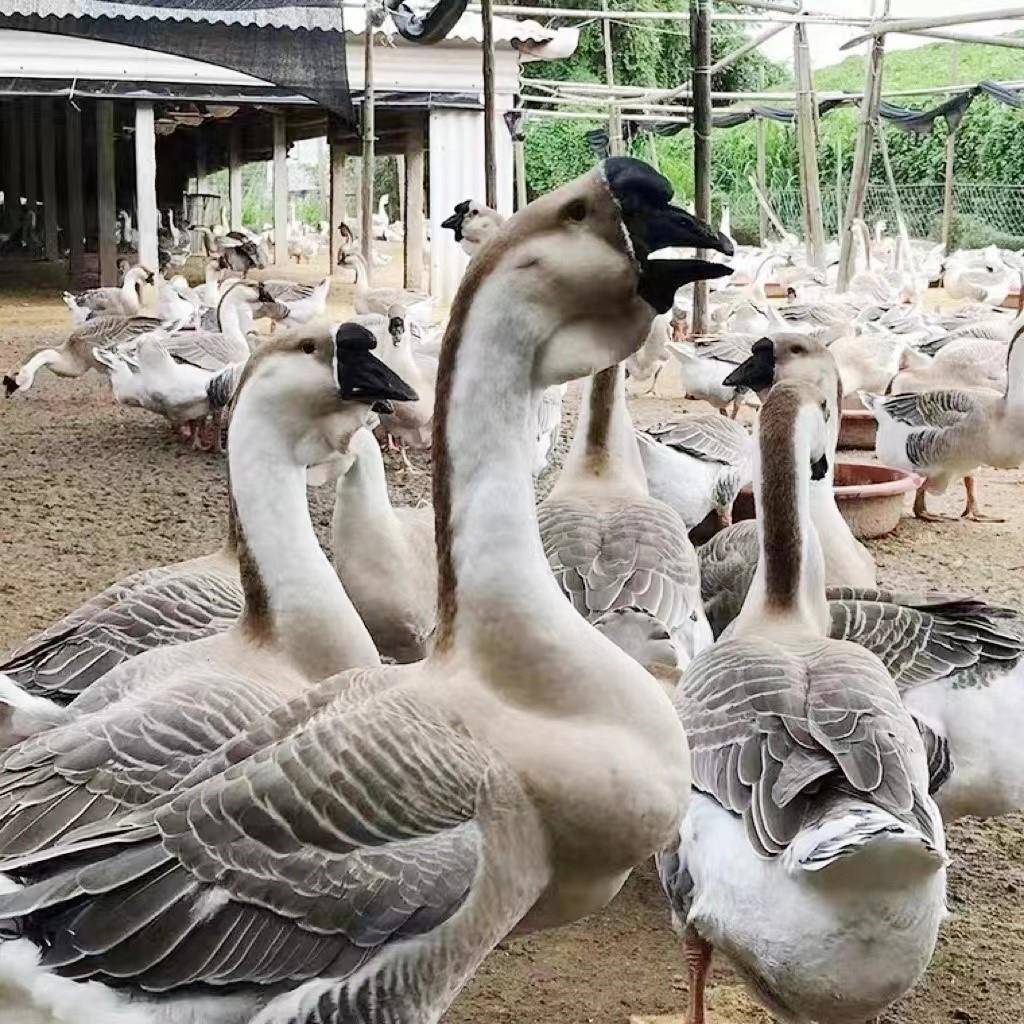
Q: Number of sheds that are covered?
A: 1